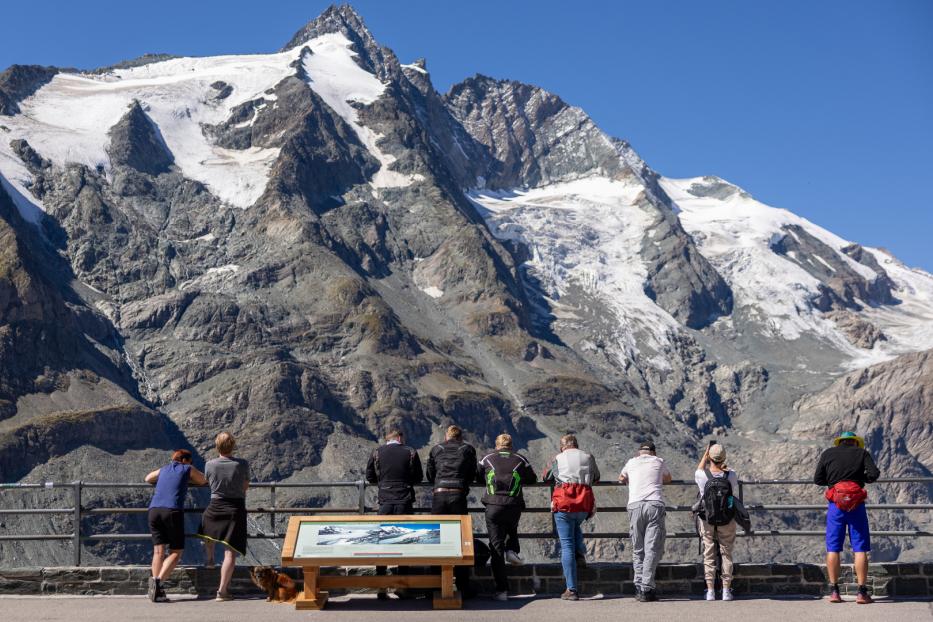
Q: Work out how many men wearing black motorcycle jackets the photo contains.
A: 3